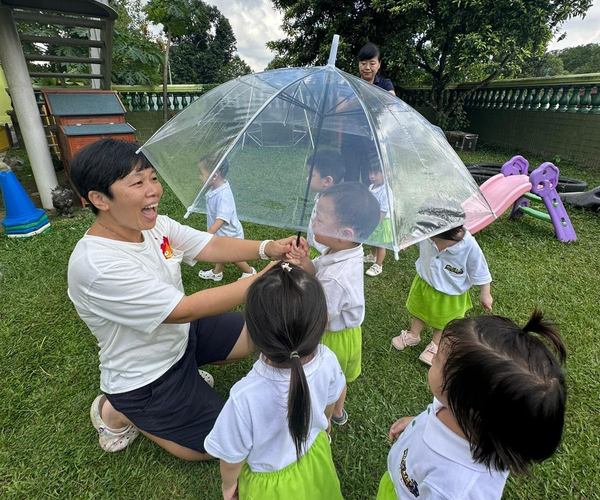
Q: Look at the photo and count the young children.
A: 7